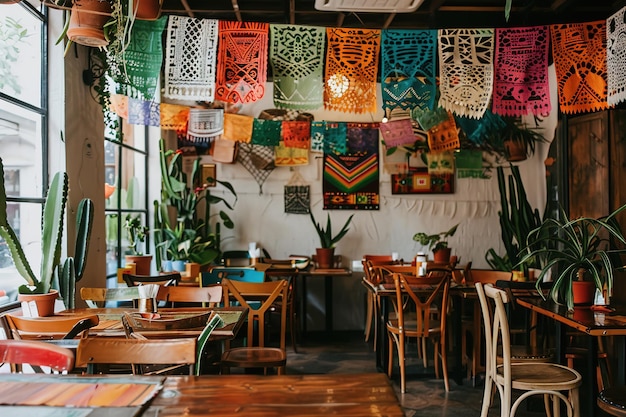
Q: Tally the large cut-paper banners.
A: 10